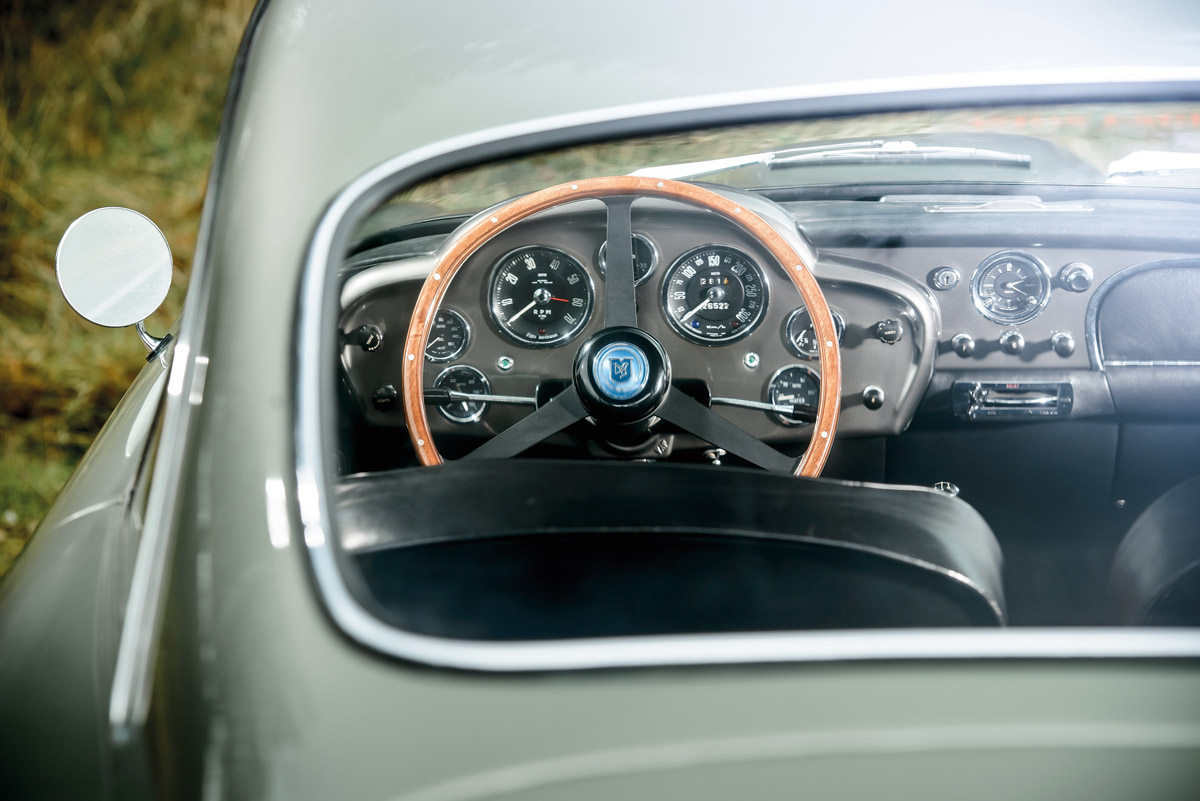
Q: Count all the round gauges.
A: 8